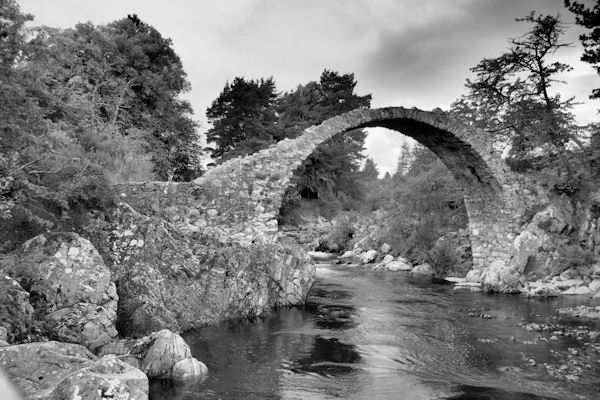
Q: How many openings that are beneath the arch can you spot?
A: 1